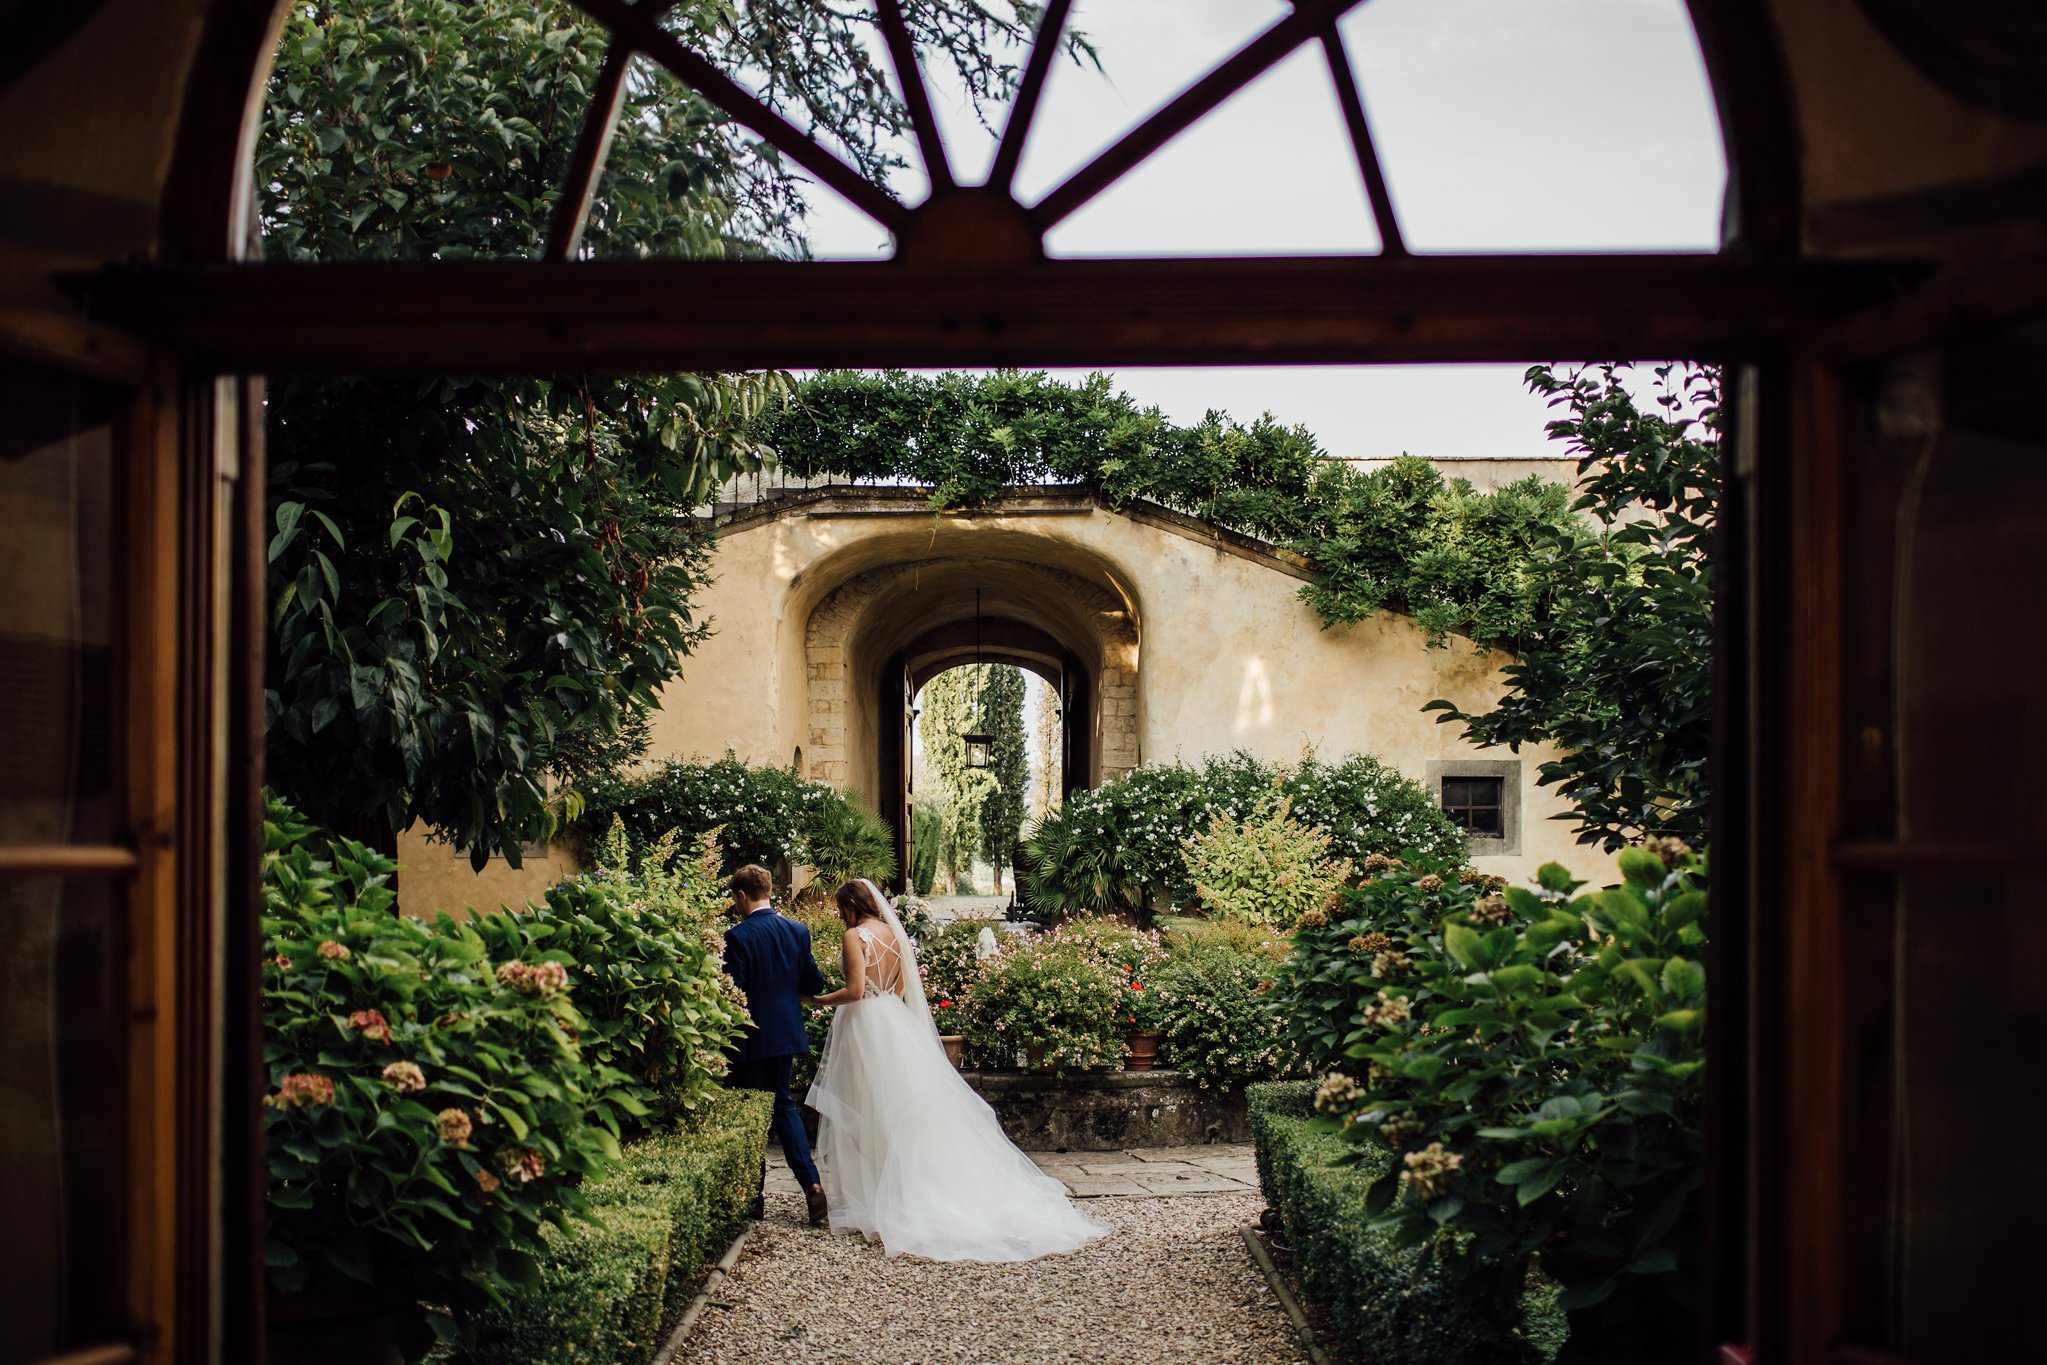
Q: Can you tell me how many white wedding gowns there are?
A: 1